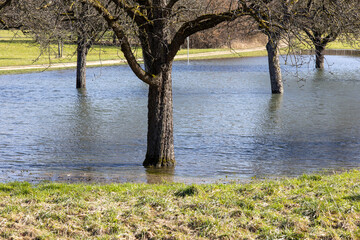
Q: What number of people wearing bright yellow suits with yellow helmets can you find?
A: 0